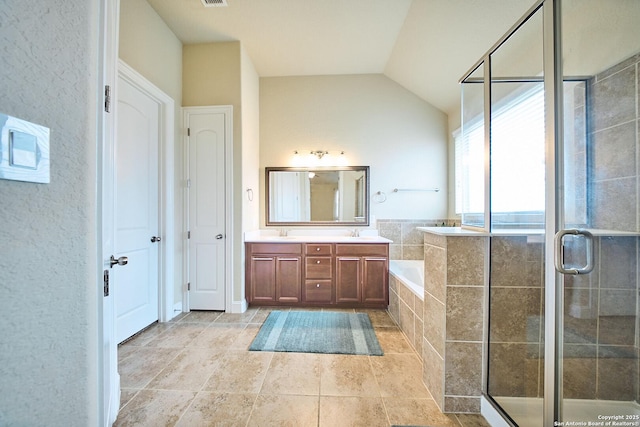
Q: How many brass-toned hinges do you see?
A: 0